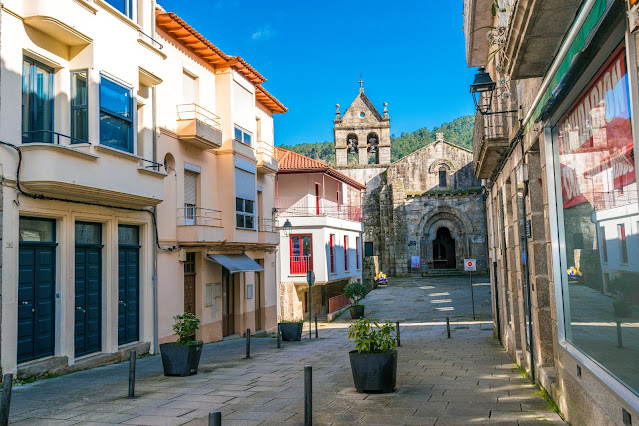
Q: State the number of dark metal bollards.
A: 9